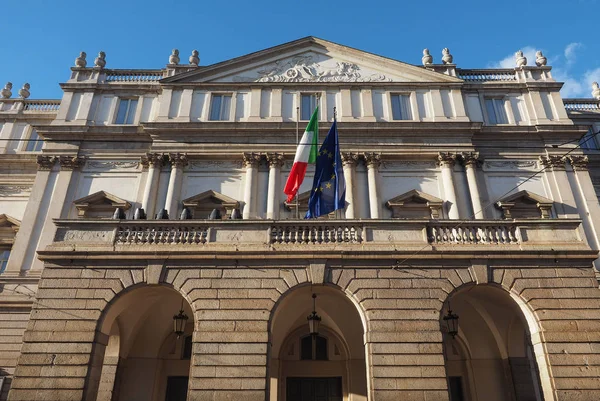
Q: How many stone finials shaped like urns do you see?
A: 11